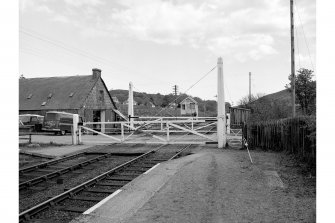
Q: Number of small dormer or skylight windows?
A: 4